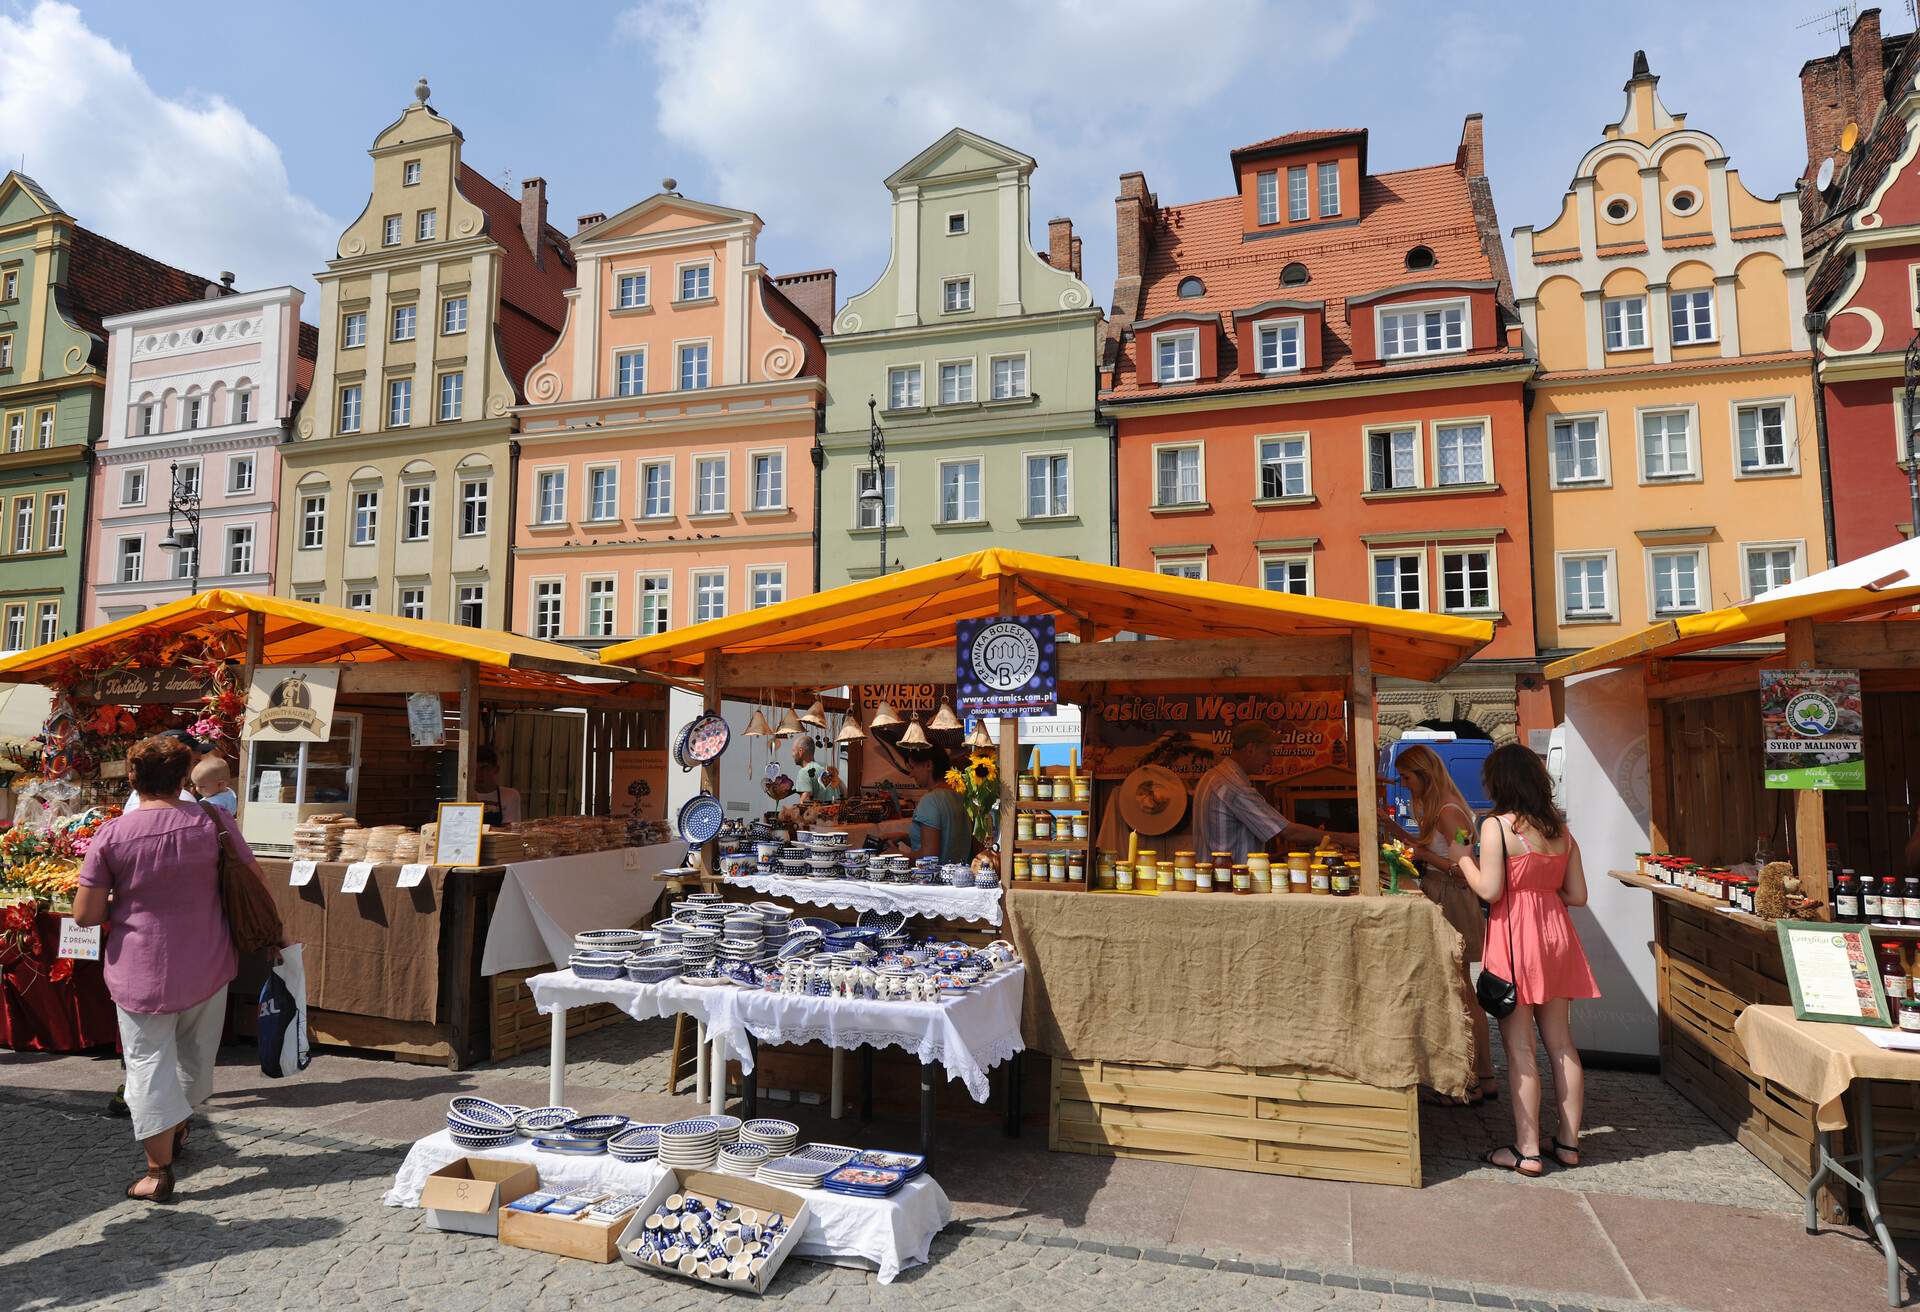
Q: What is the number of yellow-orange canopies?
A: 3